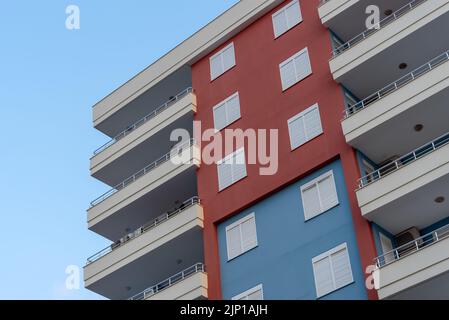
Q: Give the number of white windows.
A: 10